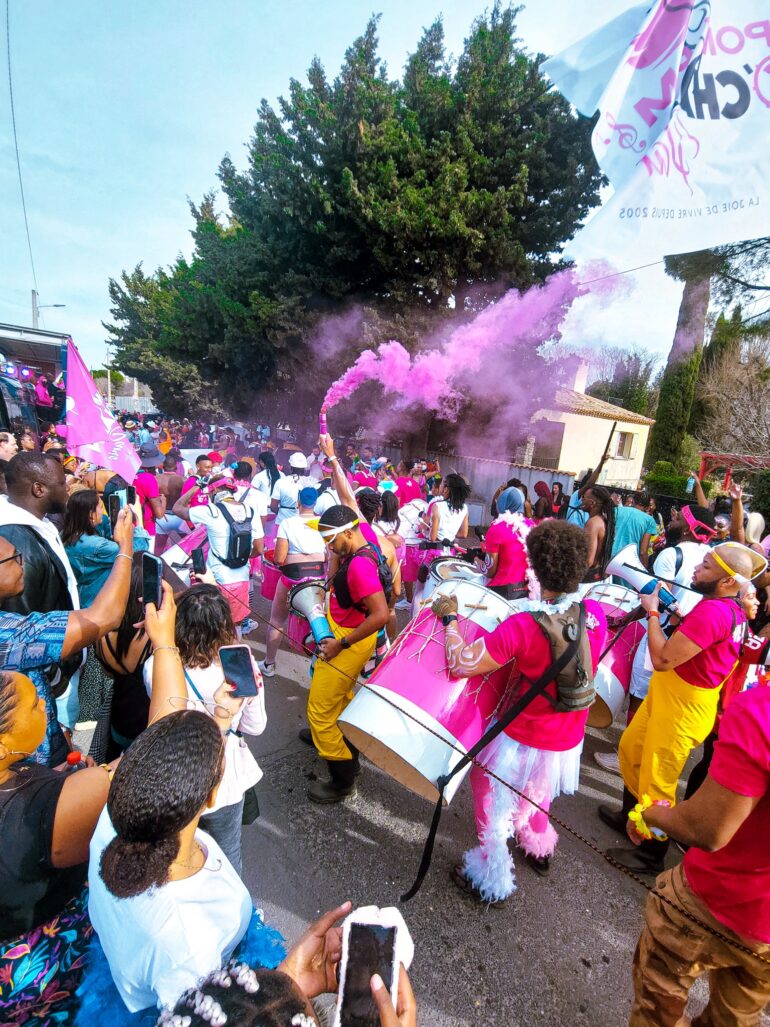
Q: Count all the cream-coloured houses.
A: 1